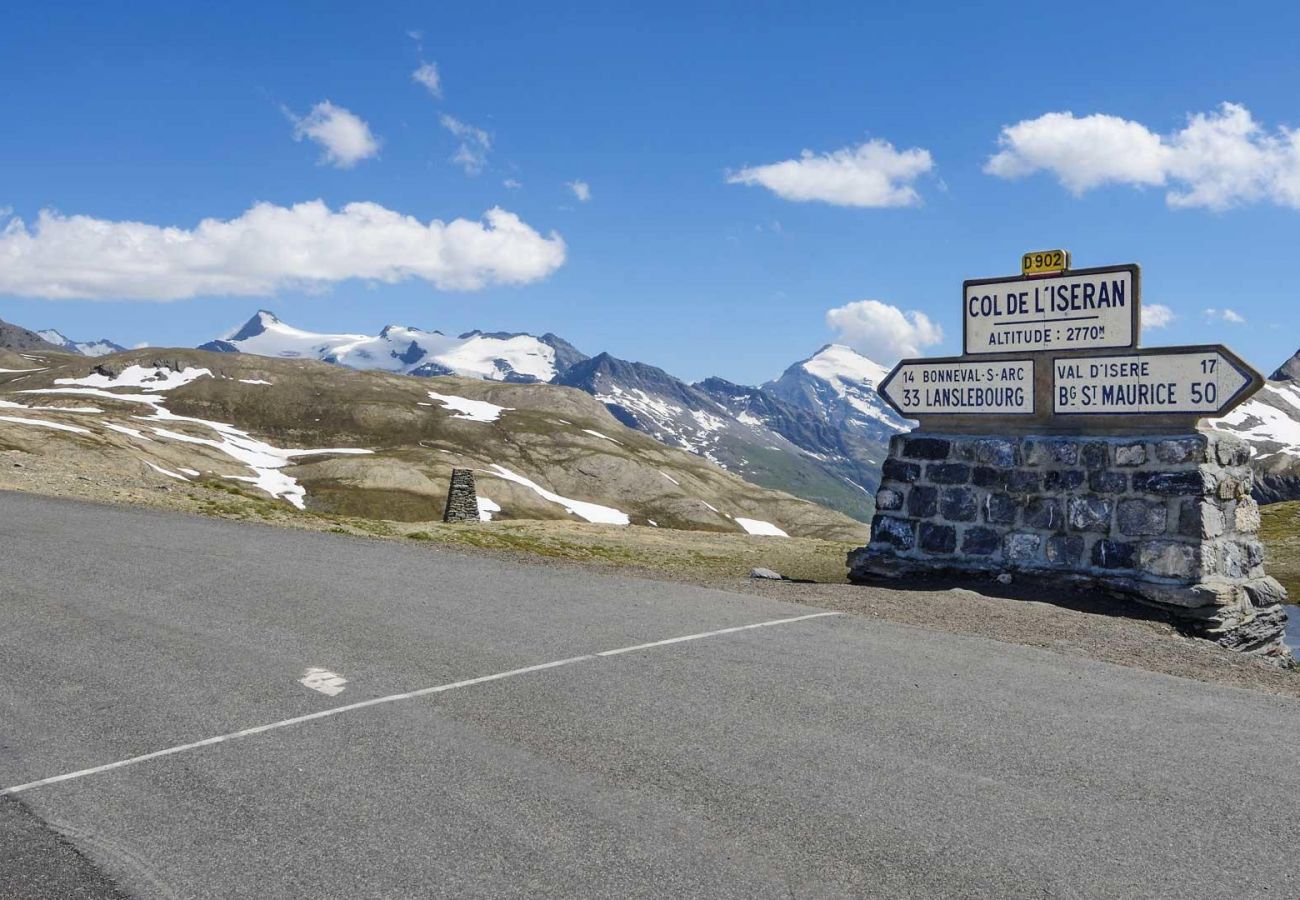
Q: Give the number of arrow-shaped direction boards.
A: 2